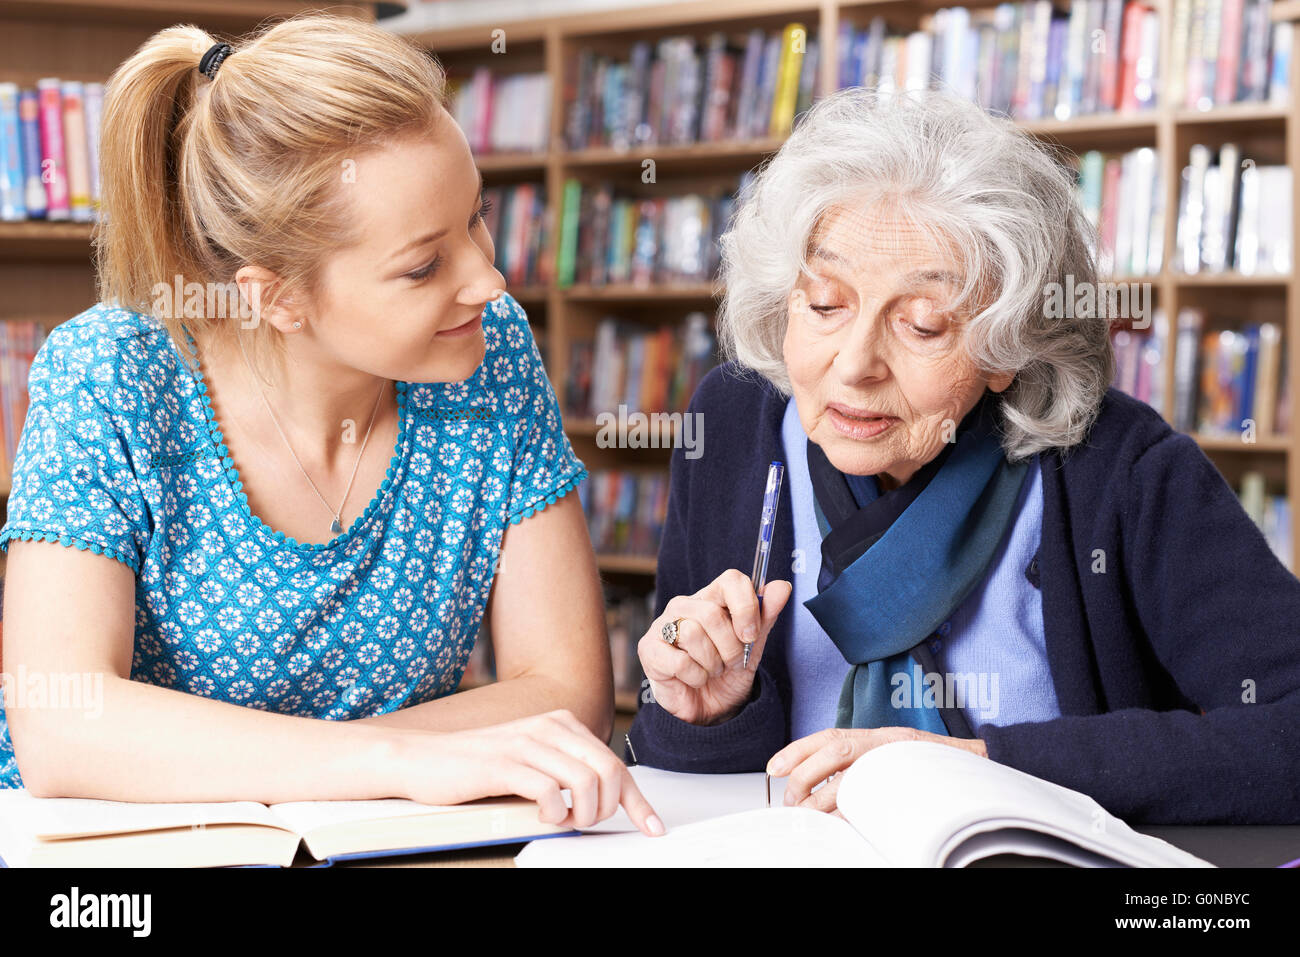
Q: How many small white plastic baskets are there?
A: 0